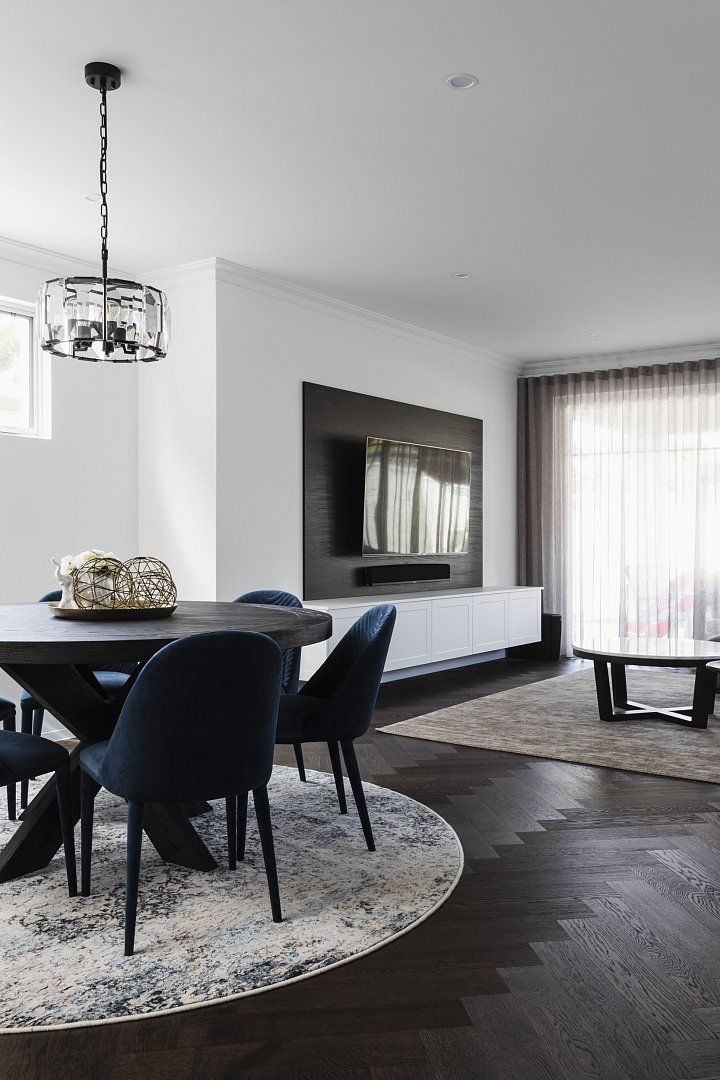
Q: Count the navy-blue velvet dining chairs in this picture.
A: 6